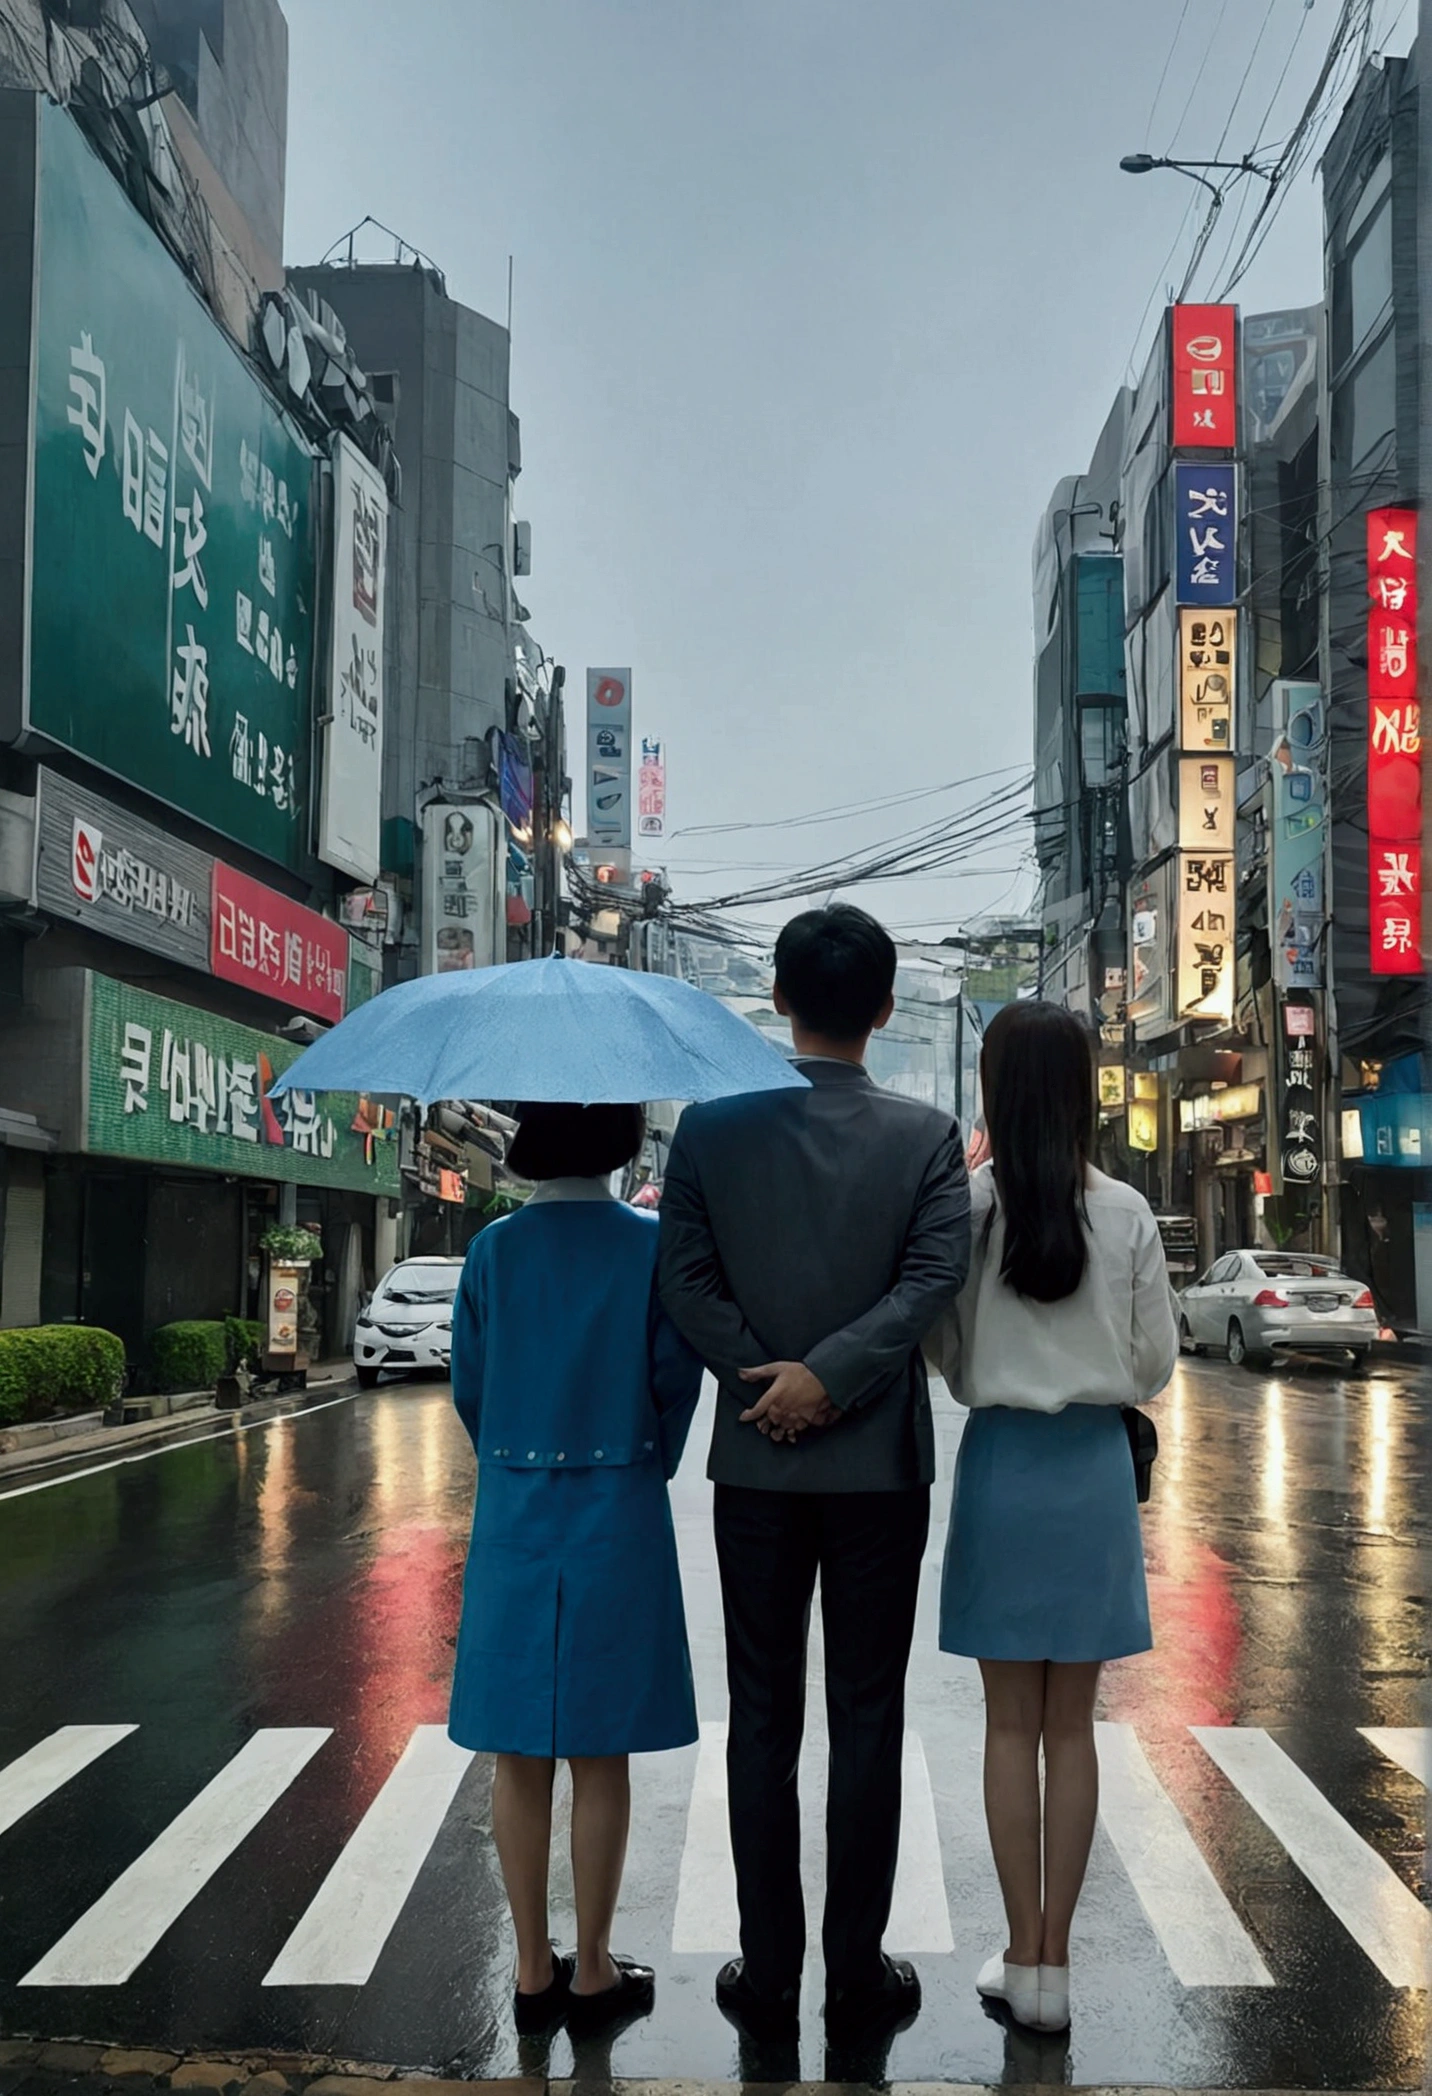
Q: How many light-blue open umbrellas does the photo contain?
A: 1